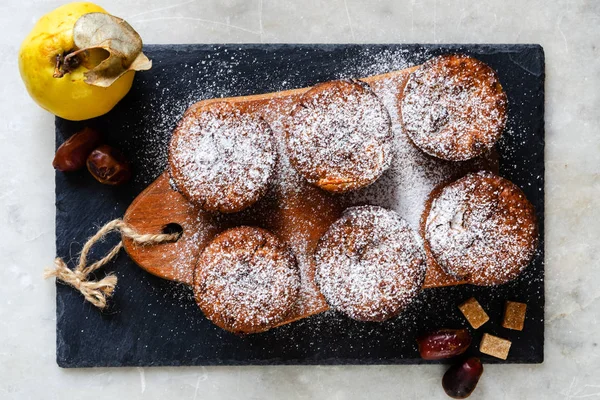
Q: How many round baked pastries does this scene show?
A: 6